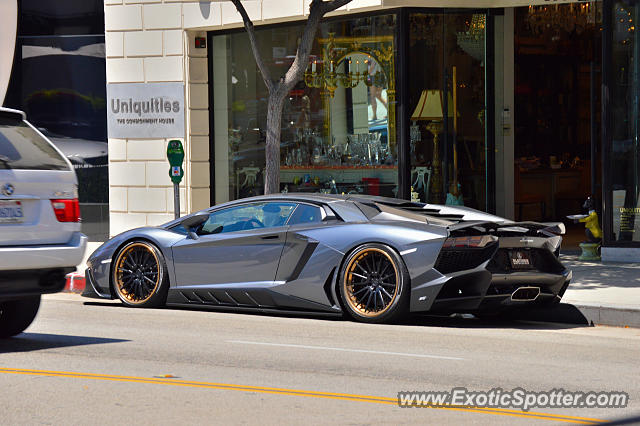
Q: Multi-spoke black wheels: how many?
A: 2